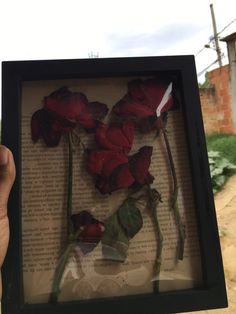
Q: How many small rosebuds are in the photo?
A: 1